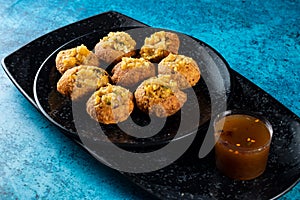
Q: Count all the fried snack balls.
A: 8